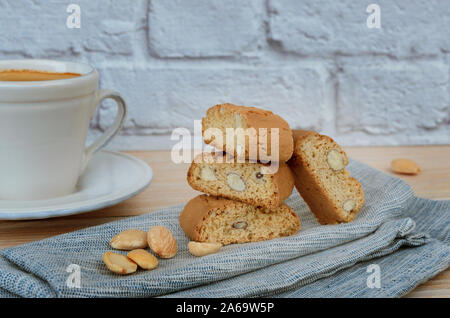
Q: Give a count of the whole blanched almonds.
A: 6